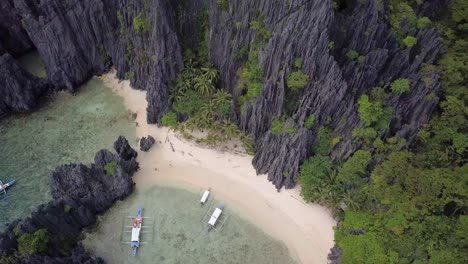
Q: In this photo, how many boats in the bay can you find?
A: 4